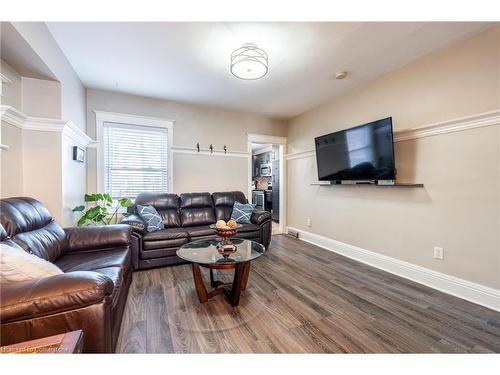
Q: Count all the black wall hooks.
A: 3